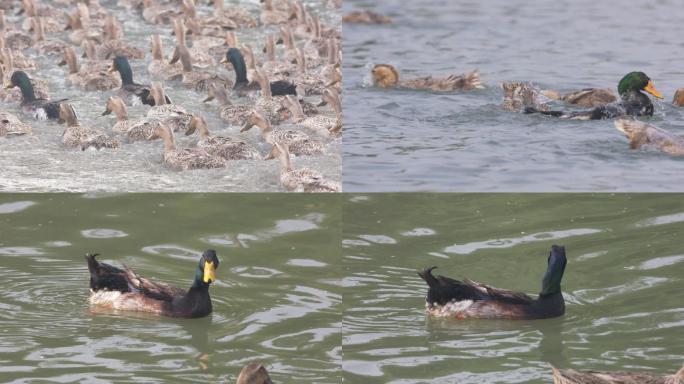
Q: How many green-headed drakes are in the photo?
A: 6